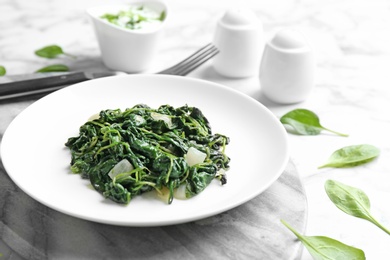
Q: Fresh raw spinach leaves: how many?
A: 7